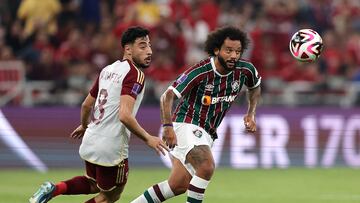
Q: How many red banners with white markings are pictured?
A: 1